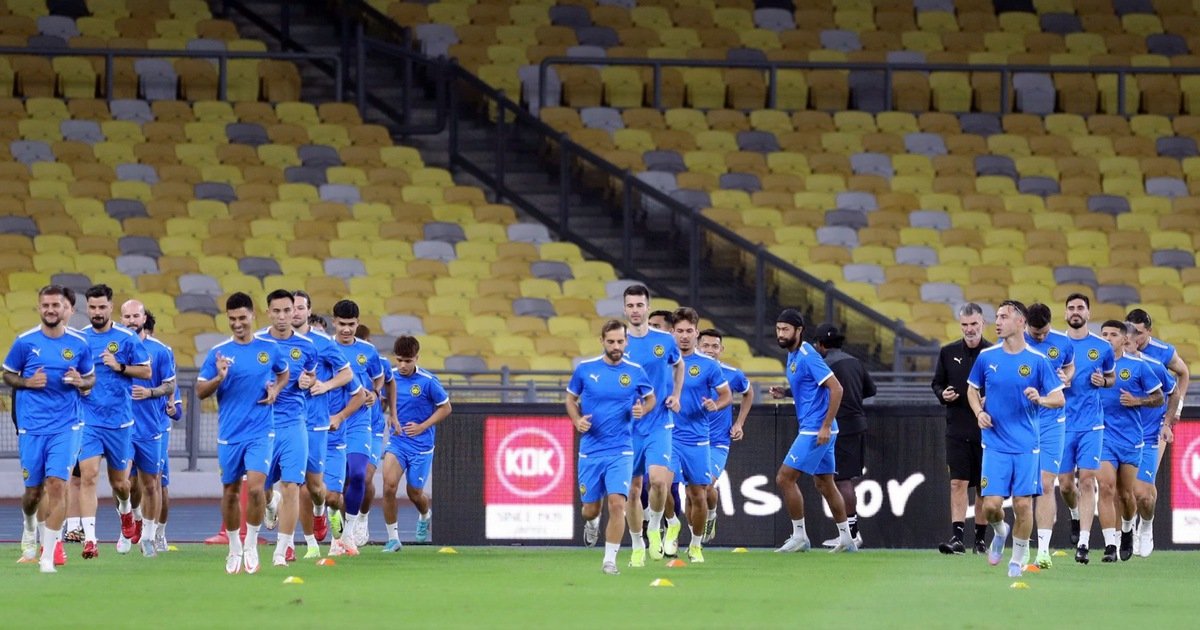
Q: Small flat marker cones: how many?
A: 11